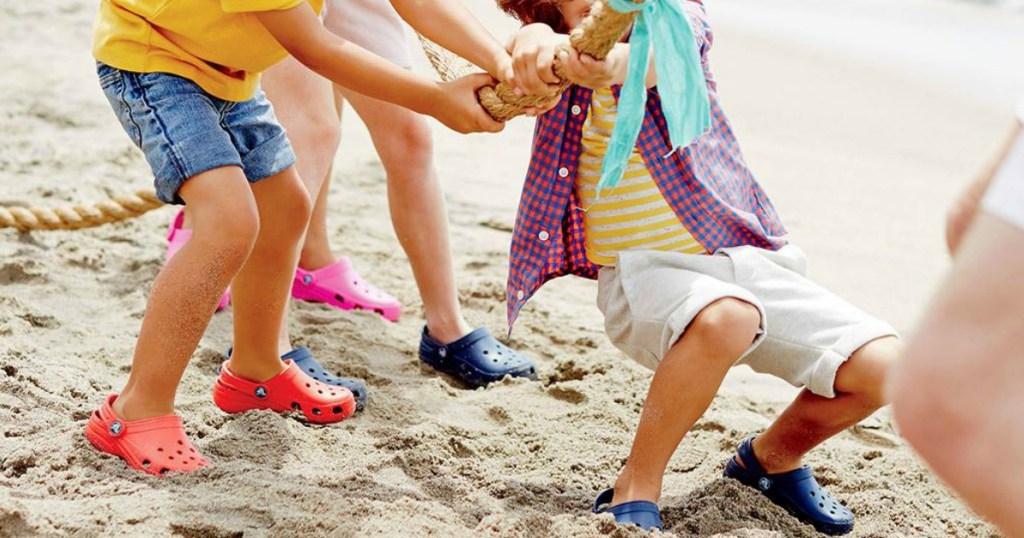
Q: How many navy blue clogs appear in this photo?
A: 4